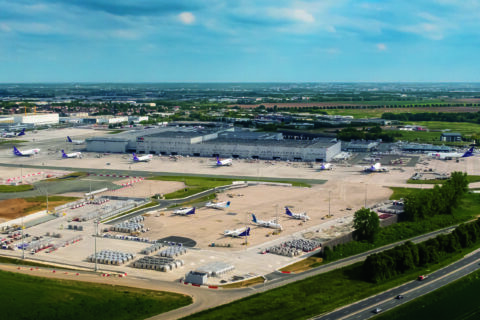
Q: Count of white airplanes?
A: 14